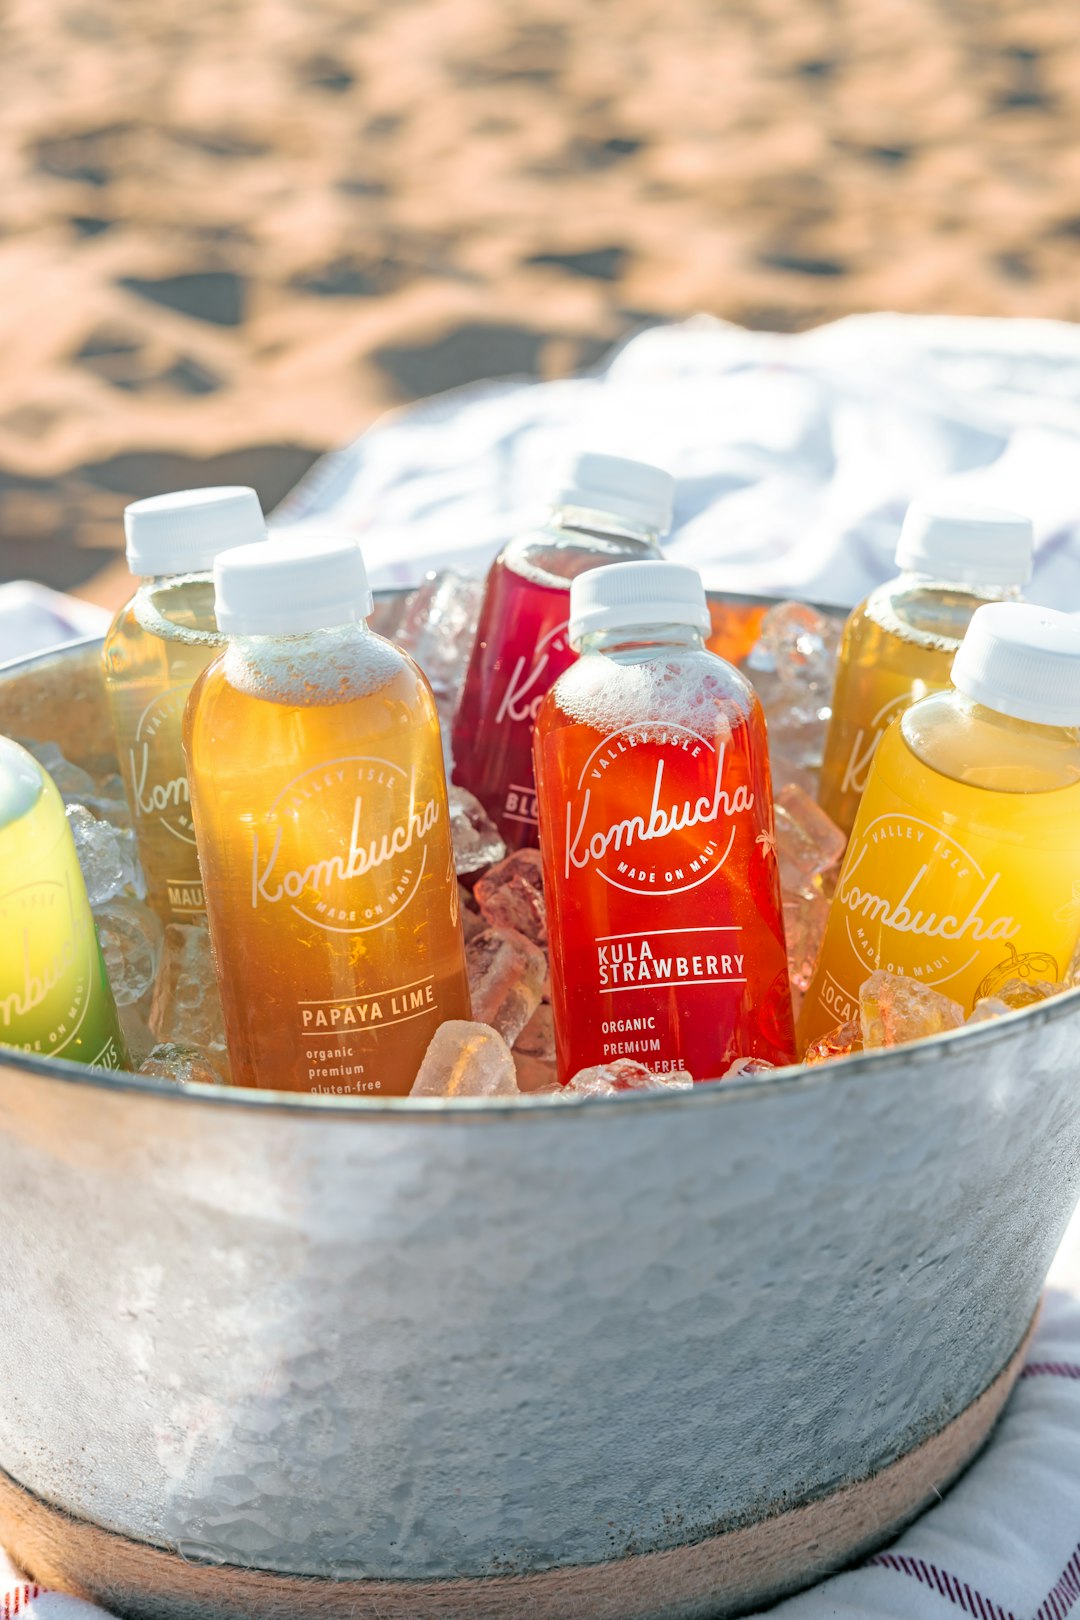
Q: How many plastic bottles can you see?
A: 7